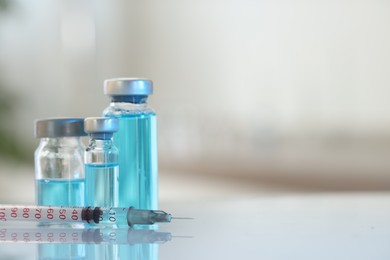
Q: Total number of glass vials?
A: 3